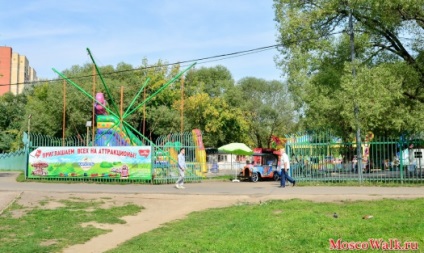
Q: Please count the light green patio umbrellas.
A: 1